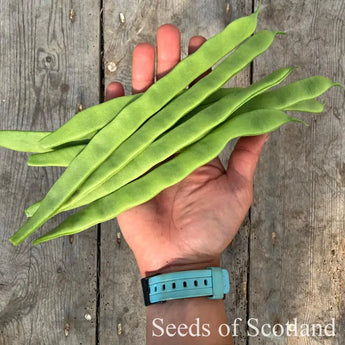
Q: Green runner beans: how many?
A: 7